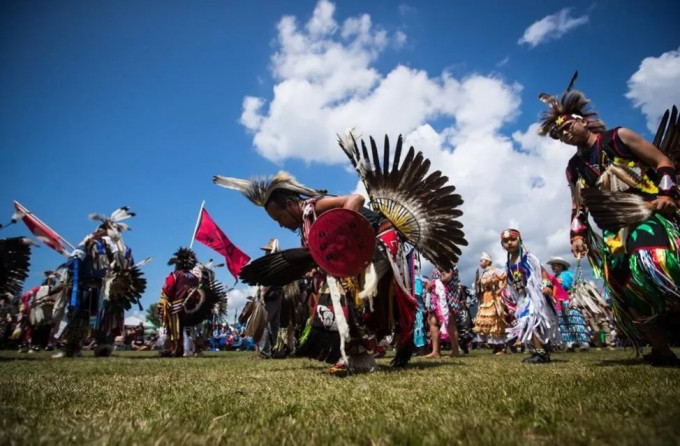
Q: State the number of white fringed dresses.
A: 1